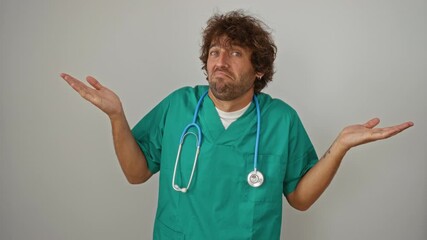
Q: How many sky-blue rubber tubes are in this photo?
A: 1